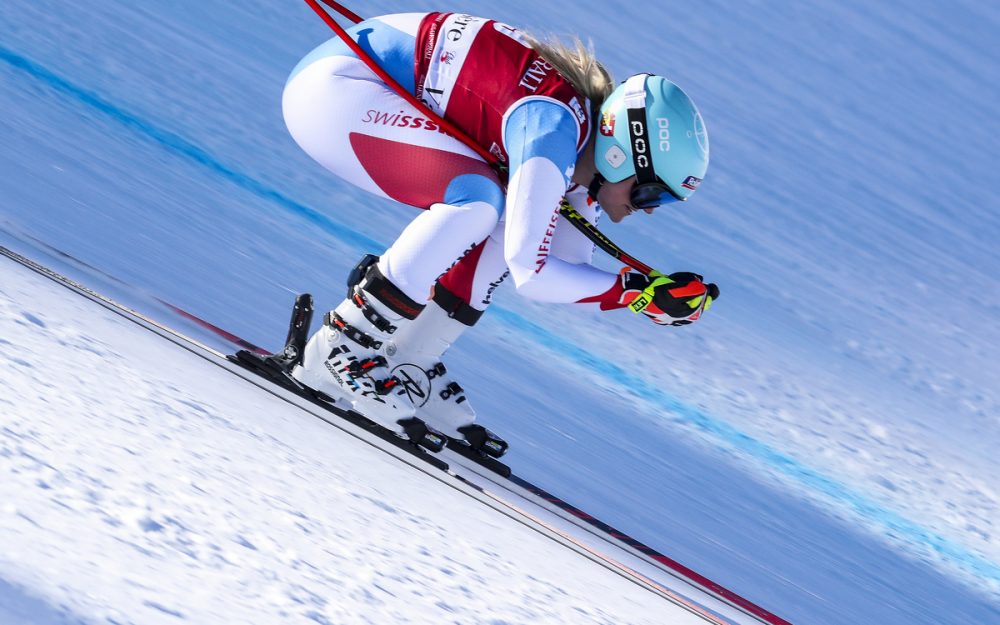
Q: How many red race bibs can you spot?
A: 1